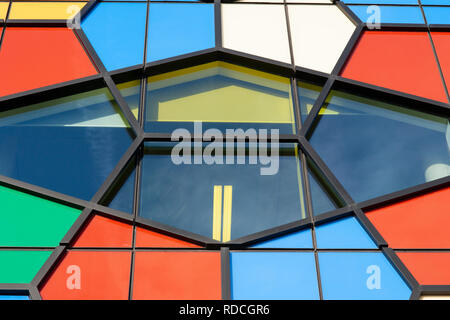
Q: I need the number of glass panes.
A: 8